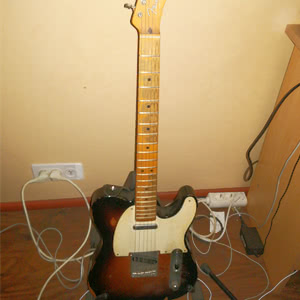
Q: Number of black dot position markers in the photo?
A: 10